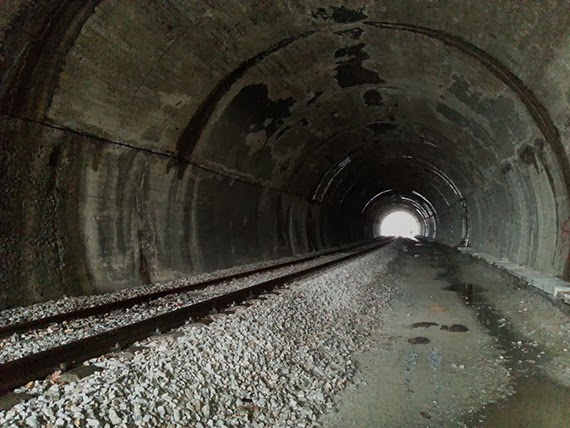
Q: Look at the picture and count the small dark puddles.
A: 3